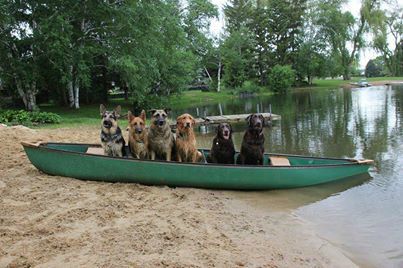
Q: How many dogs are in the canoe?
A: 6